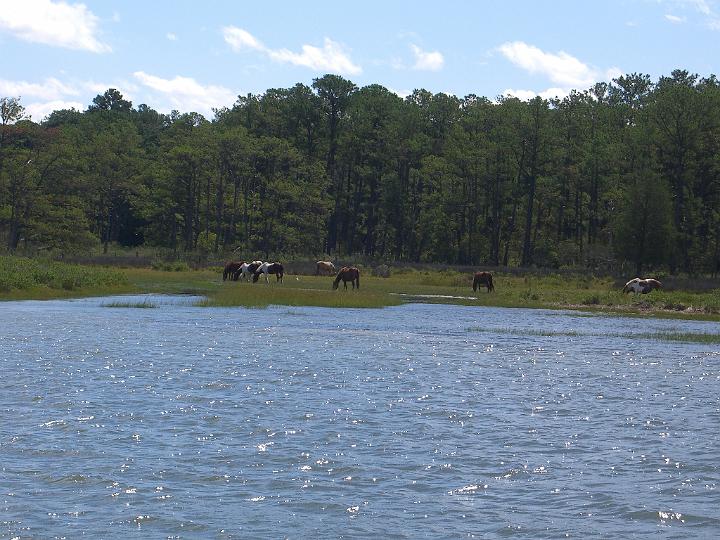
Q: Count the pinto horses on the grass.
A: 3